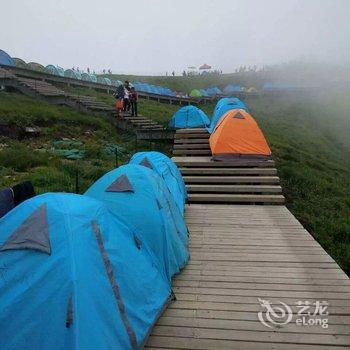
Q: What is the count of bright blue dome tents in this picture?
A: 5